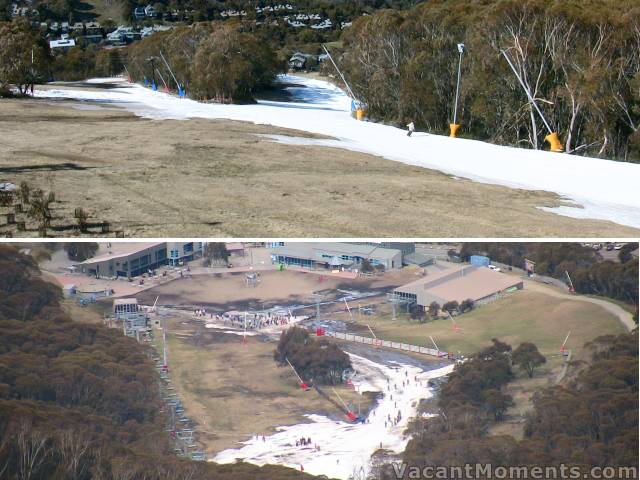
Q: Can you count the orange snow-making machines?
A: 3